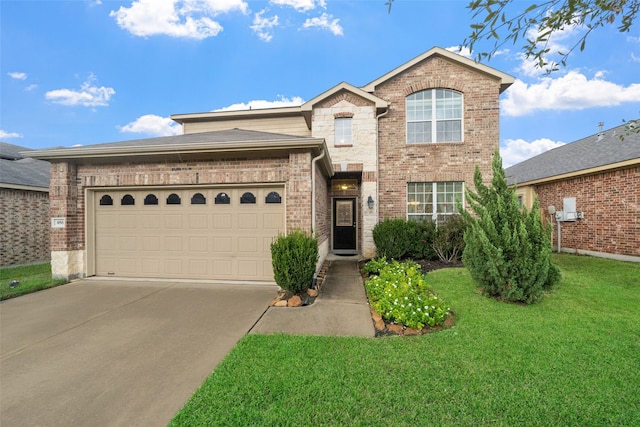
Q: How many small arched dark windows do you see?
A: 8